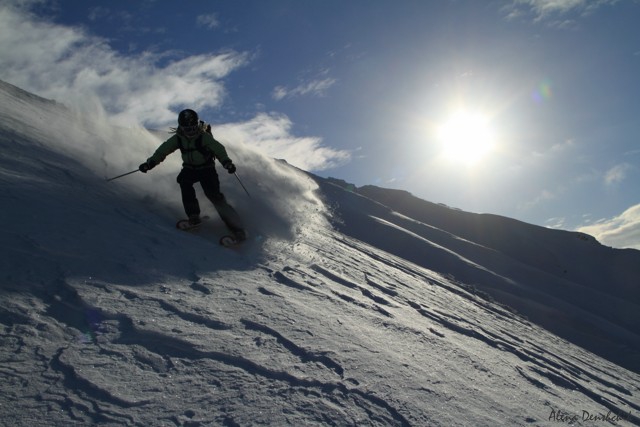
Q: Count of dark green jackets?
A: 1